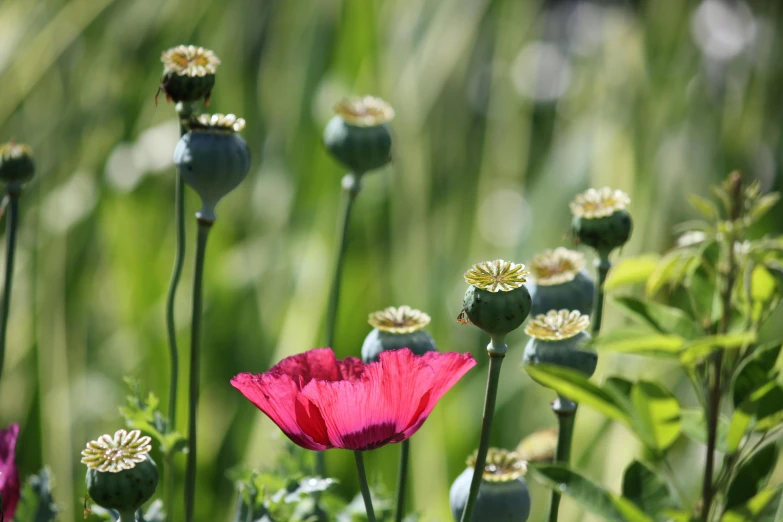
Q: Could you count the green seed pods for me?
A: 11